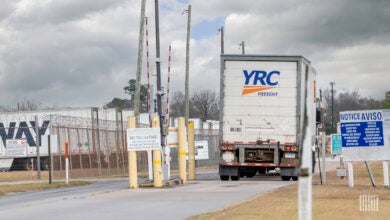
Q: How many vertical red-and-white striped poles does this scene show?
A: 2